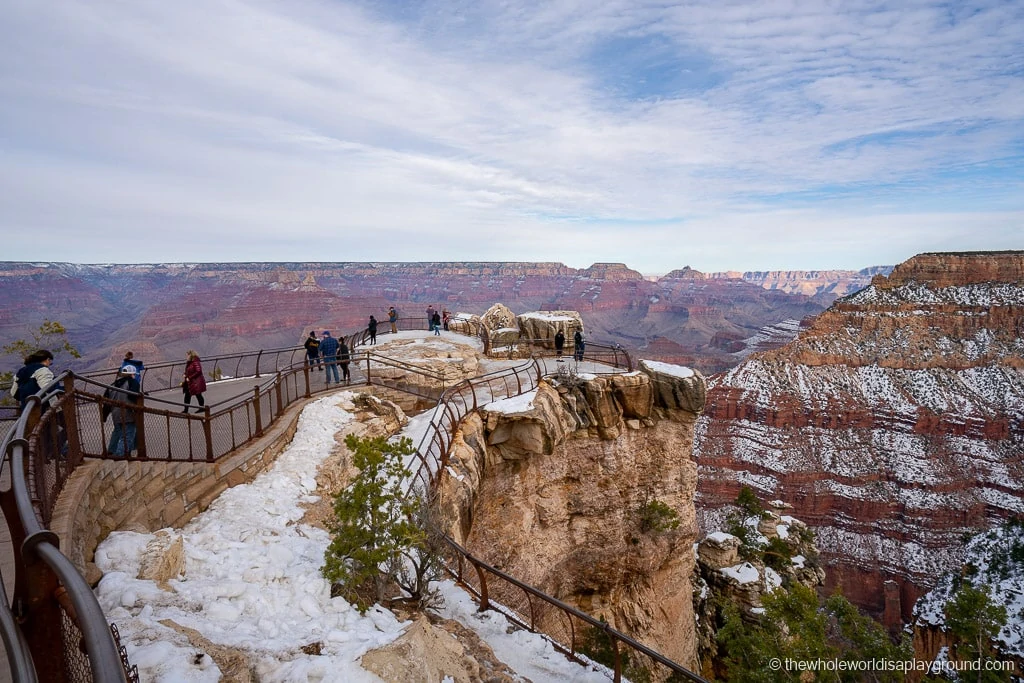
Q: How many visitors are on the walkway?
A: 14